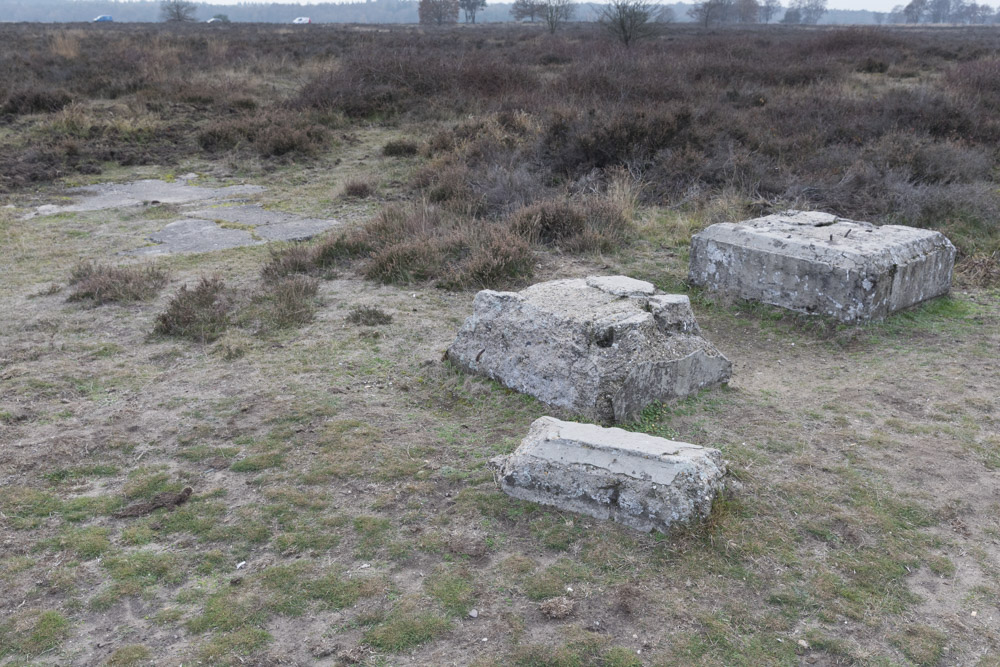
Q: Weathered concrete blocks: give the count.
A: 3